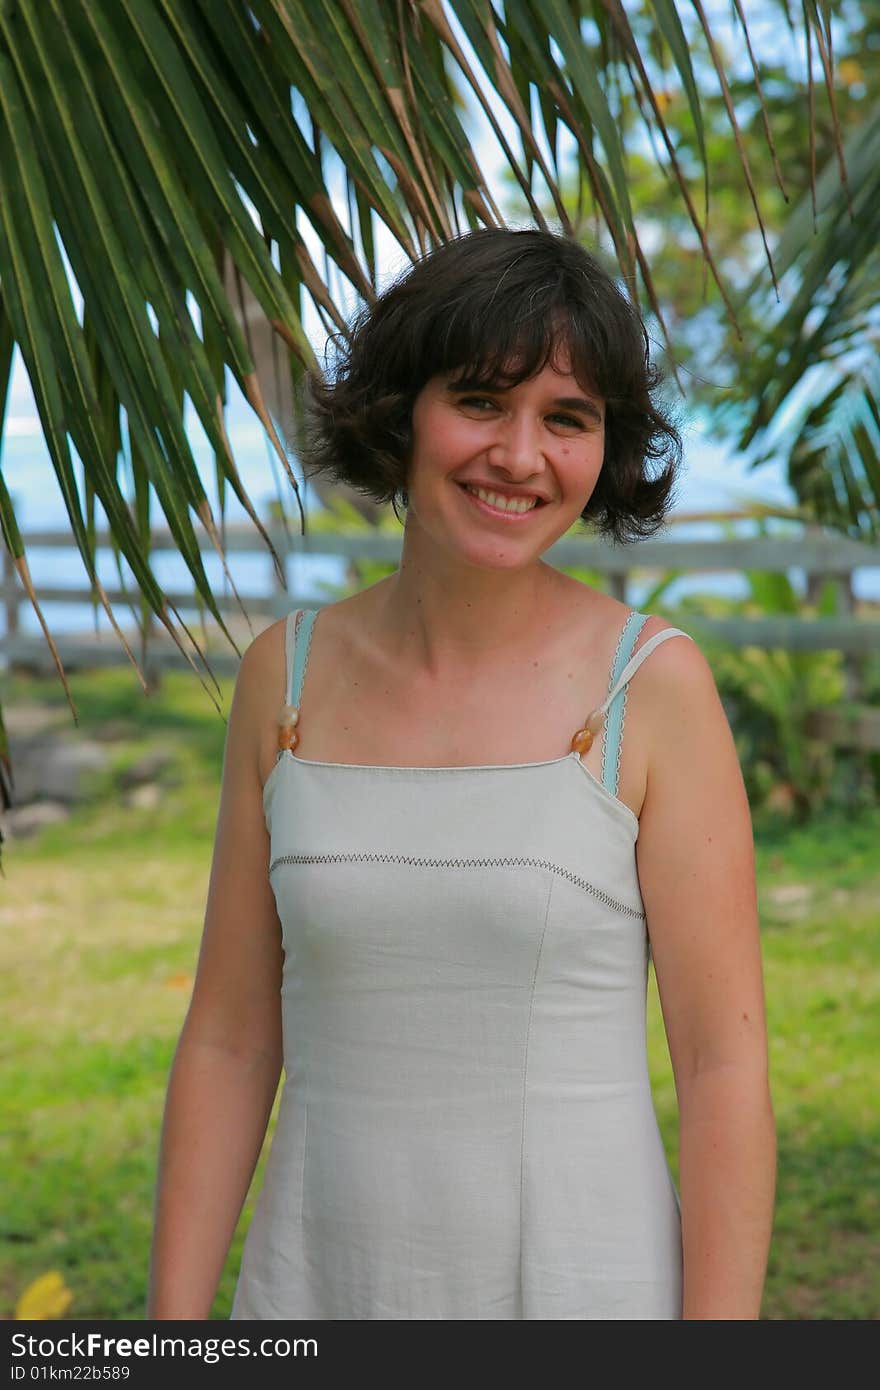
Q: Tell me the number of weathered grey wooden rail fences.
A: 1